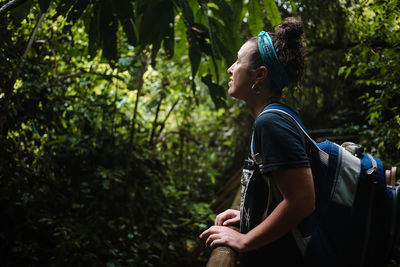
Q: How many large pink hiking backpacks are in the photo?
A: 0